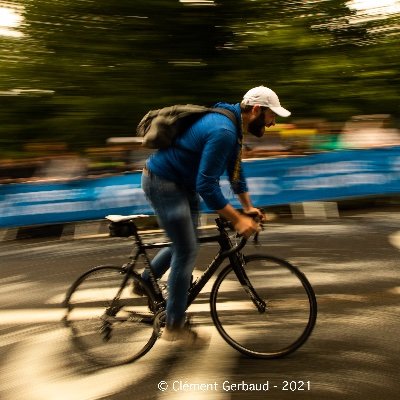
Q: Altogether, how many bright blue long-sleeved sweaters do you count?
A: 1